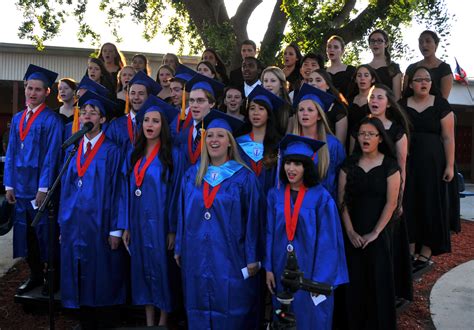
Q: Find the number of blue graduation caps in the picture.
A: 11